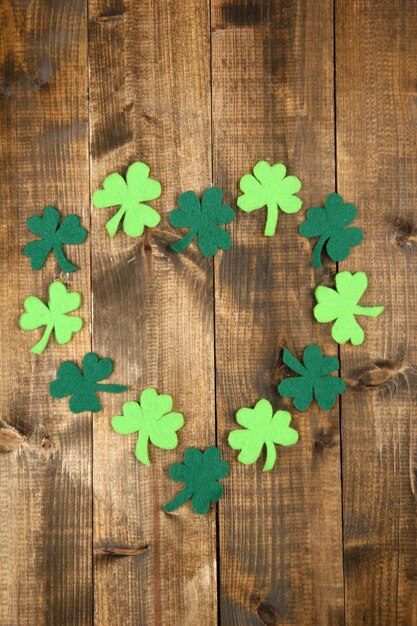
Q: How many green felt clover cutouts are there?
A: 12